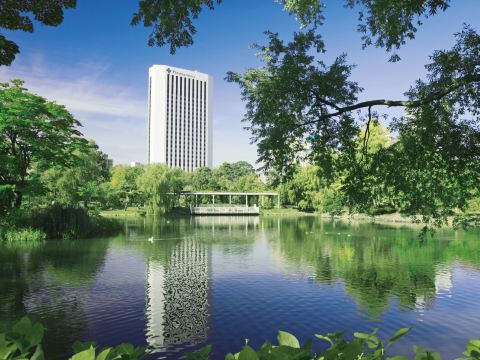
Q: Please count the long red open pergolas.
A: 0